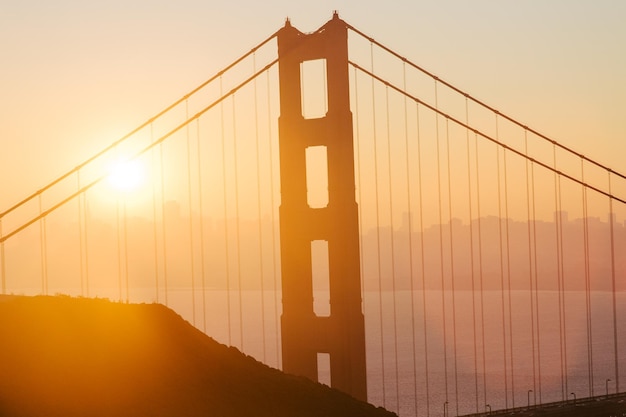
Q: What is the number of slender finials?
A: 2